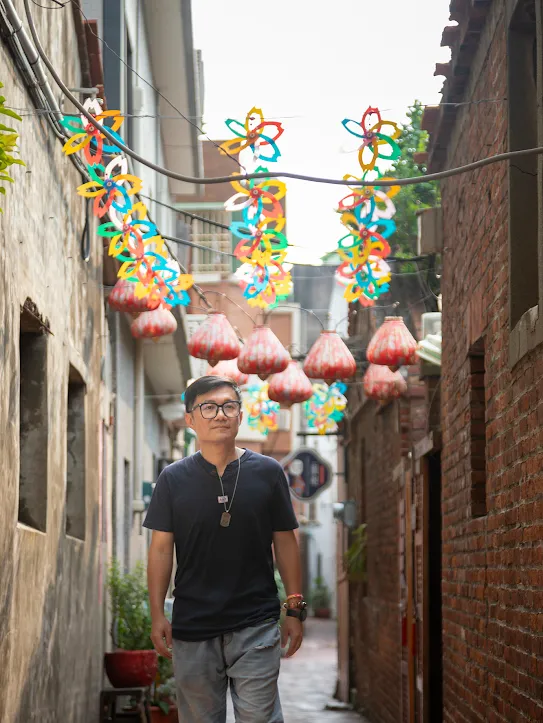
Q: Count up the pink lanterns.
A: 9